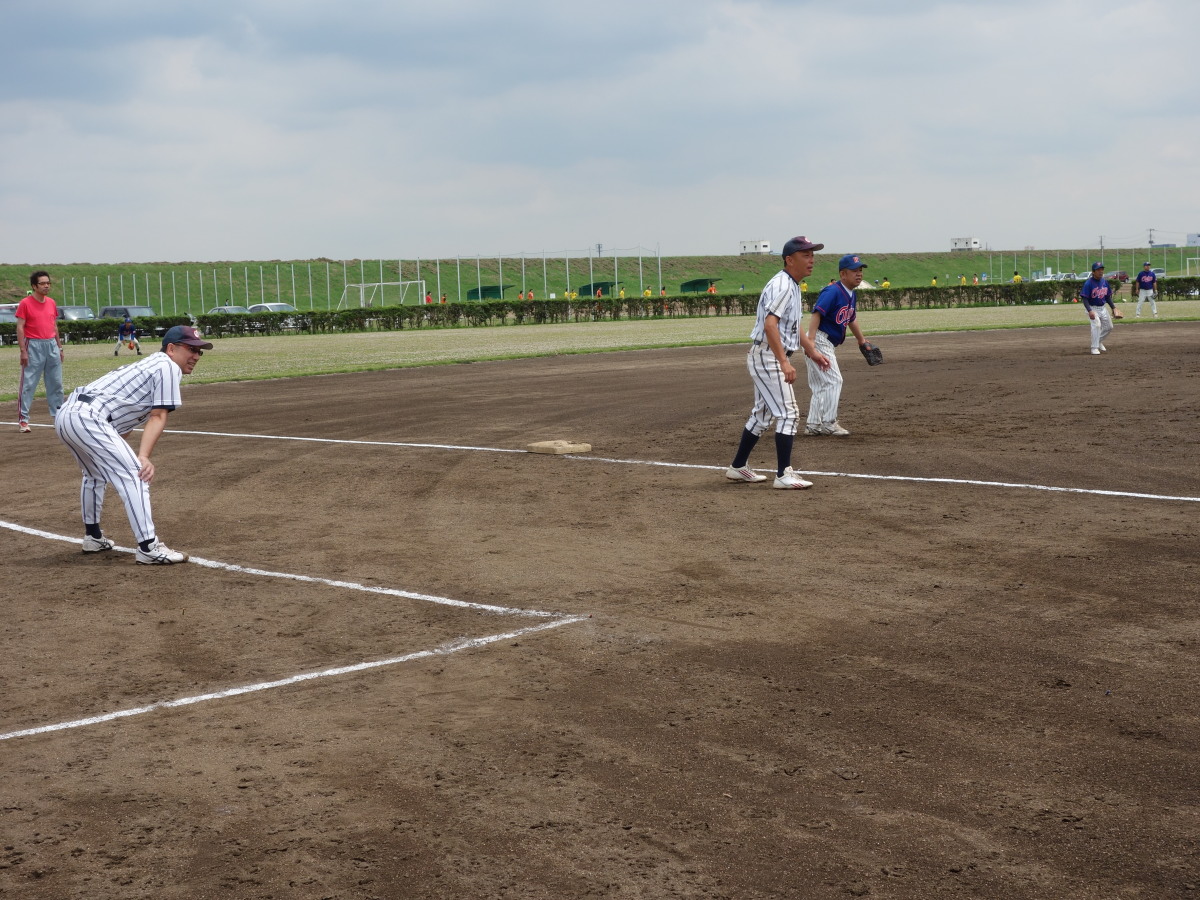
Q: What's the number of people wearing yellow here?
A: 8